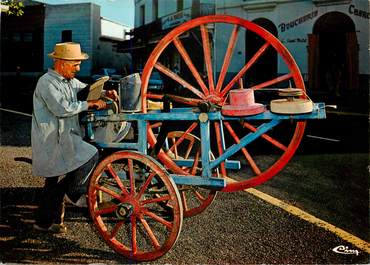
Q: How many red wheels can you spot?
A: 3